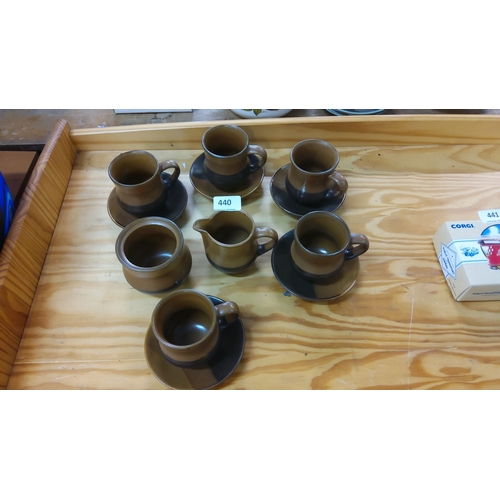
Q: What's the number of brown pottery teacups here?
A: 5